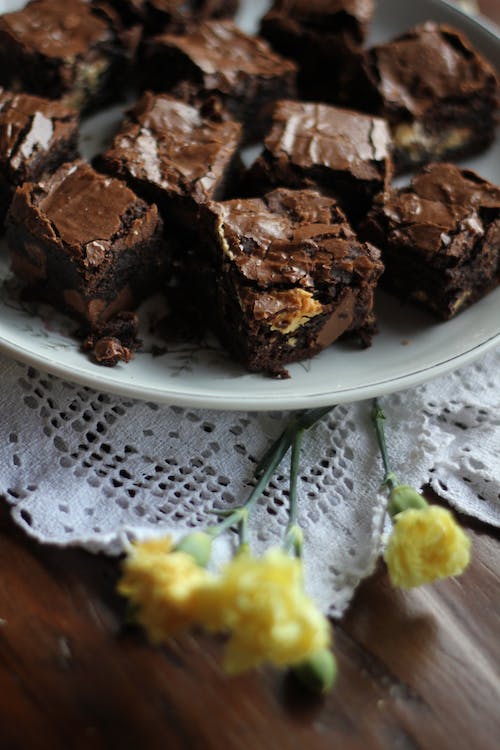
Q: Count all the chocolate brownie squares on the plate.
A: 11